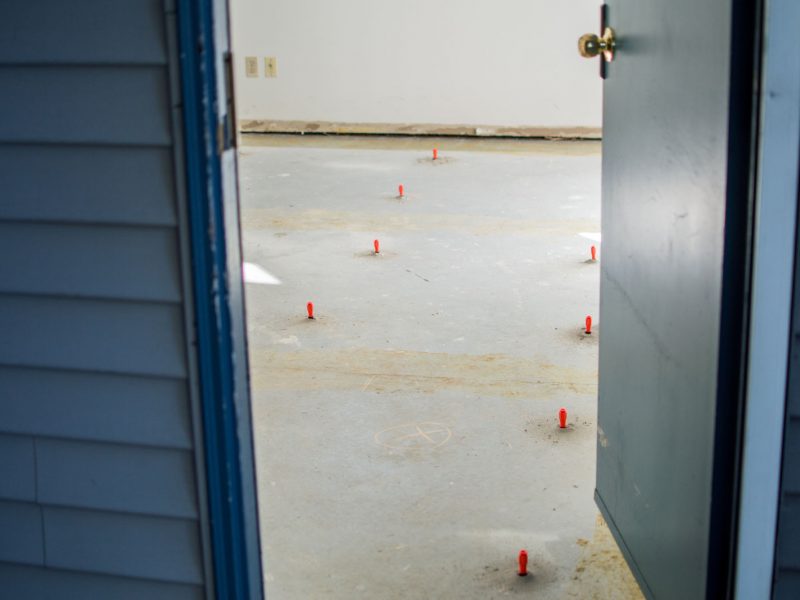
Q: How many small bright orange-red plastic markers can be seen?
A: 8